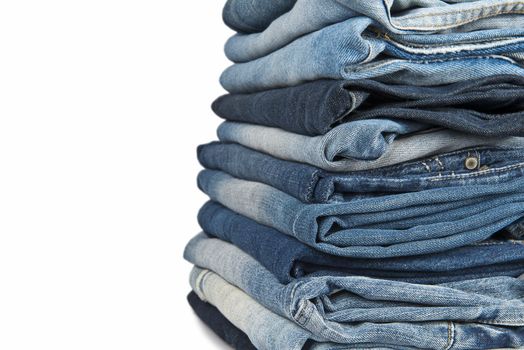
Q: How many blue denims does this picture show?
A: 11